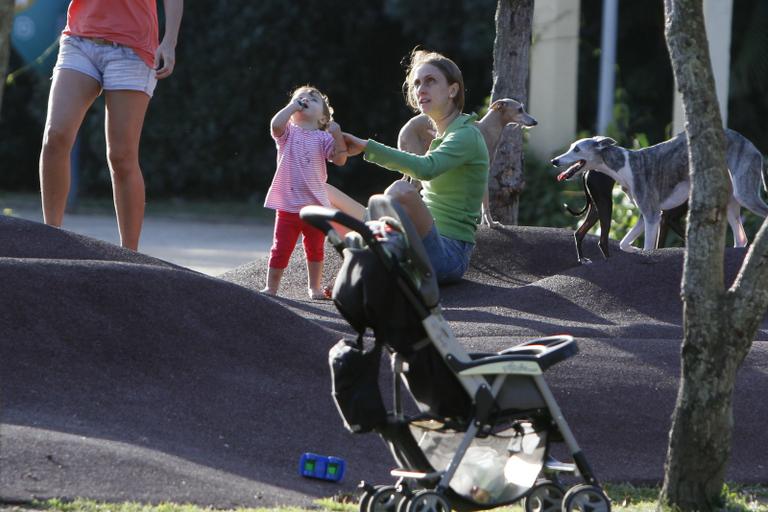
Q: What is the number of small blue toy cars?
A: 1